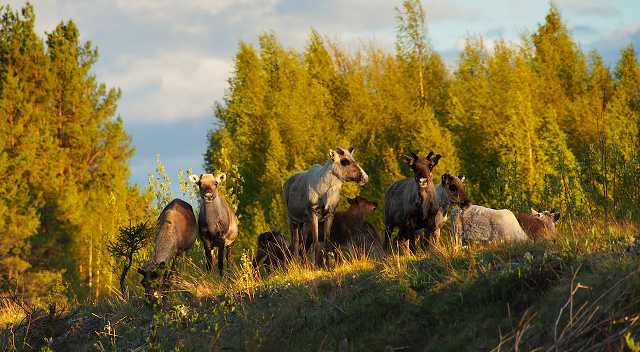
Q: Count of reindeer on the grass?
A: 9